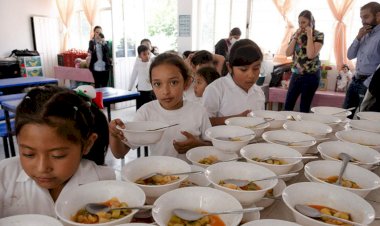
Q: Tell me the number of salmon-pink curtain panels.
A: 4